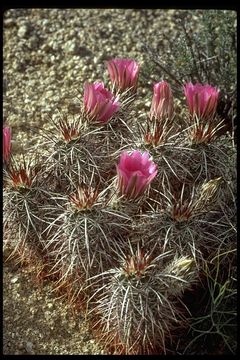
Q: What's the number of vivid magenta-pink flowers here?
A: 6